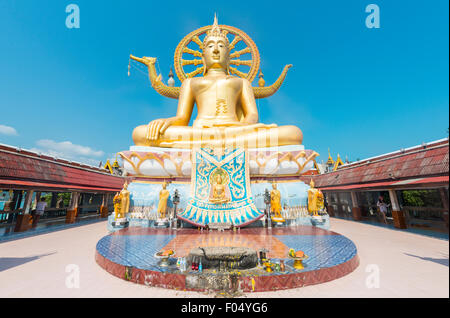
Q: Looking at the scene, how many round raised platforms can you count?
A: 1